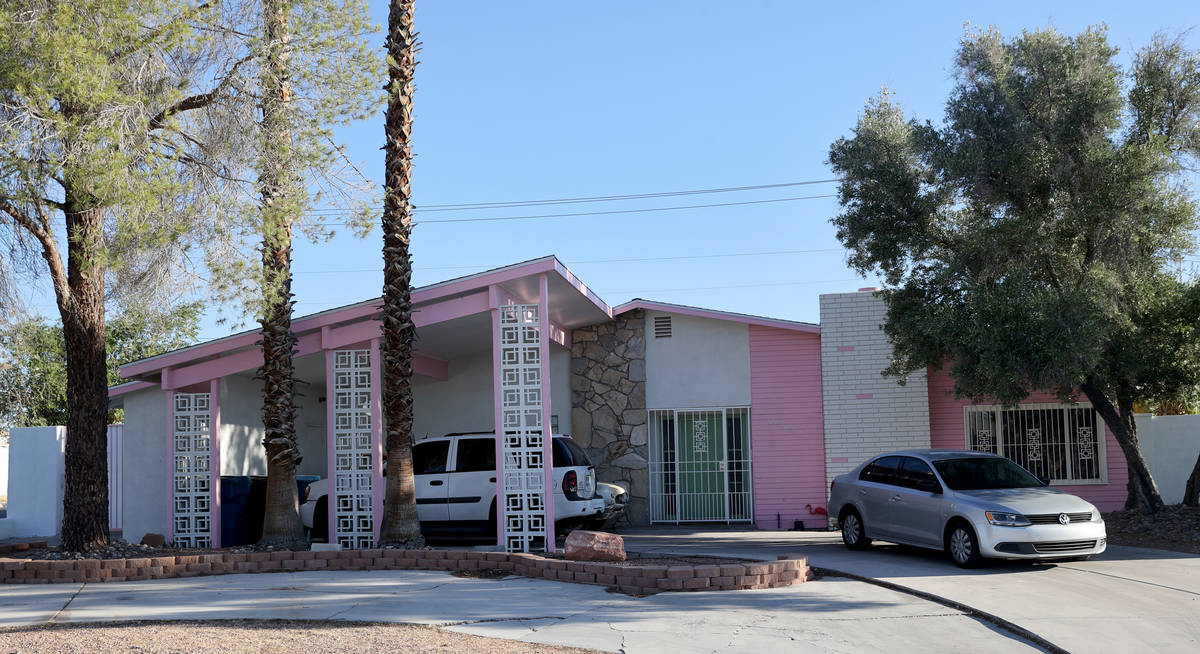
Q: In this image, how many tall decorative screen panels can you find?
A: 3